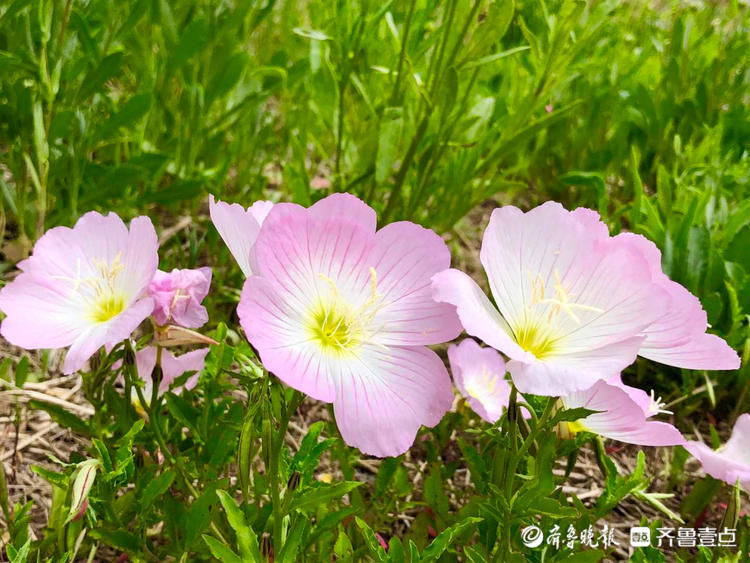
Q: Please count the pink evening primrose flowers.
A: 10